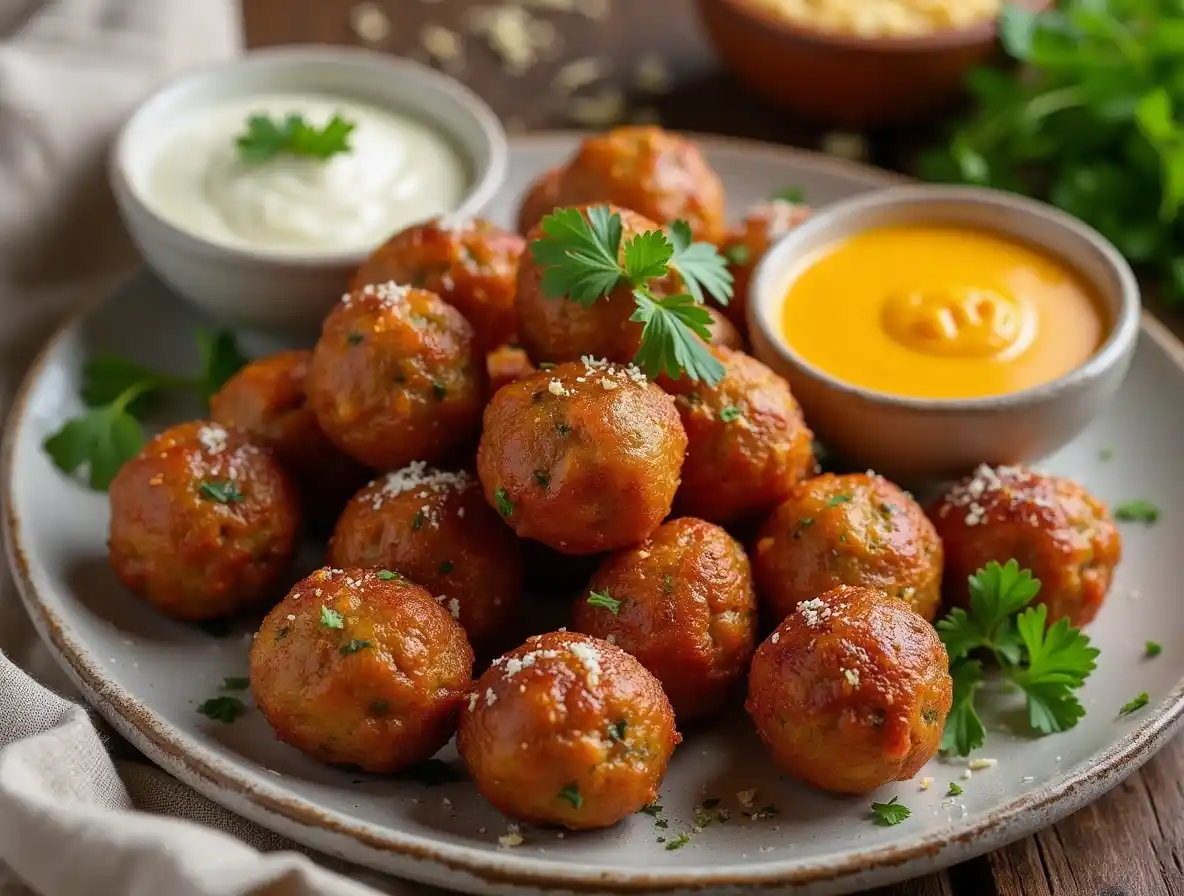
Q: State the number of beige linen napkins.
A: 1